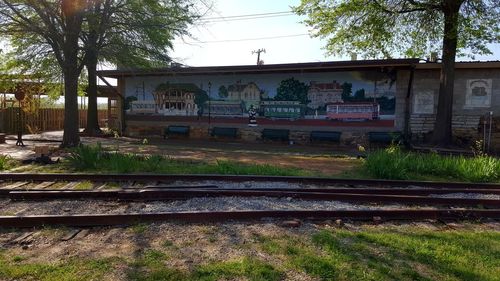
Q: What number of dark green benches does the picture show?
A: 5